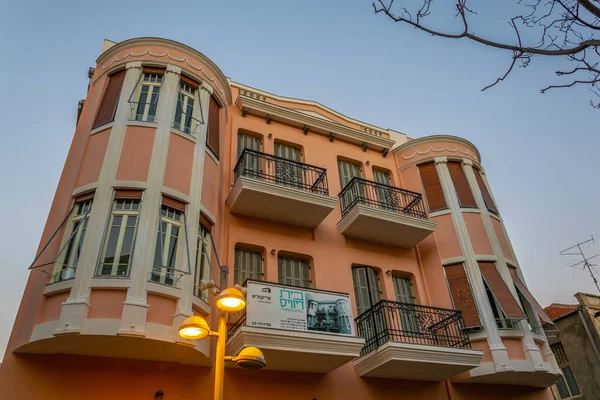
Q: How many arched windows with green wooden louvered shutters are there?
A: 8